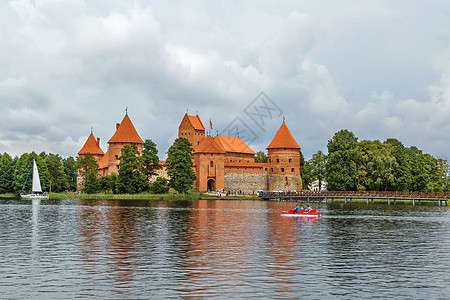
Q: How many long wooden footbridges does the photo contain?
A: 1